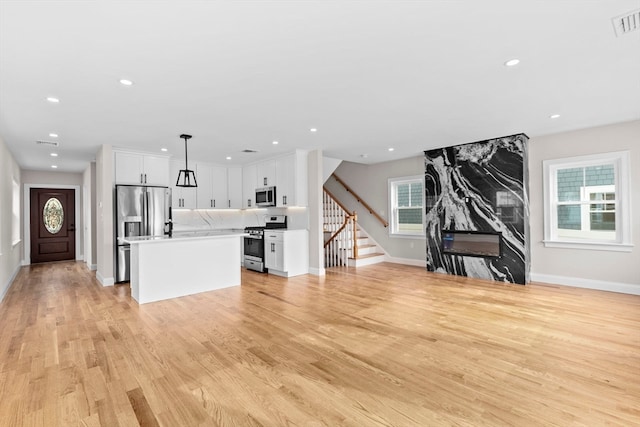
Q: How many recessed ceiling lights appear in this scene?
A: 12